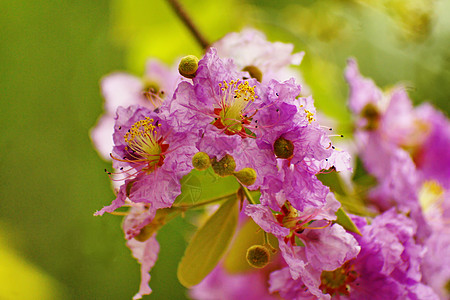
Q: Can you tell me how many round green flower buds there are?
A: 7